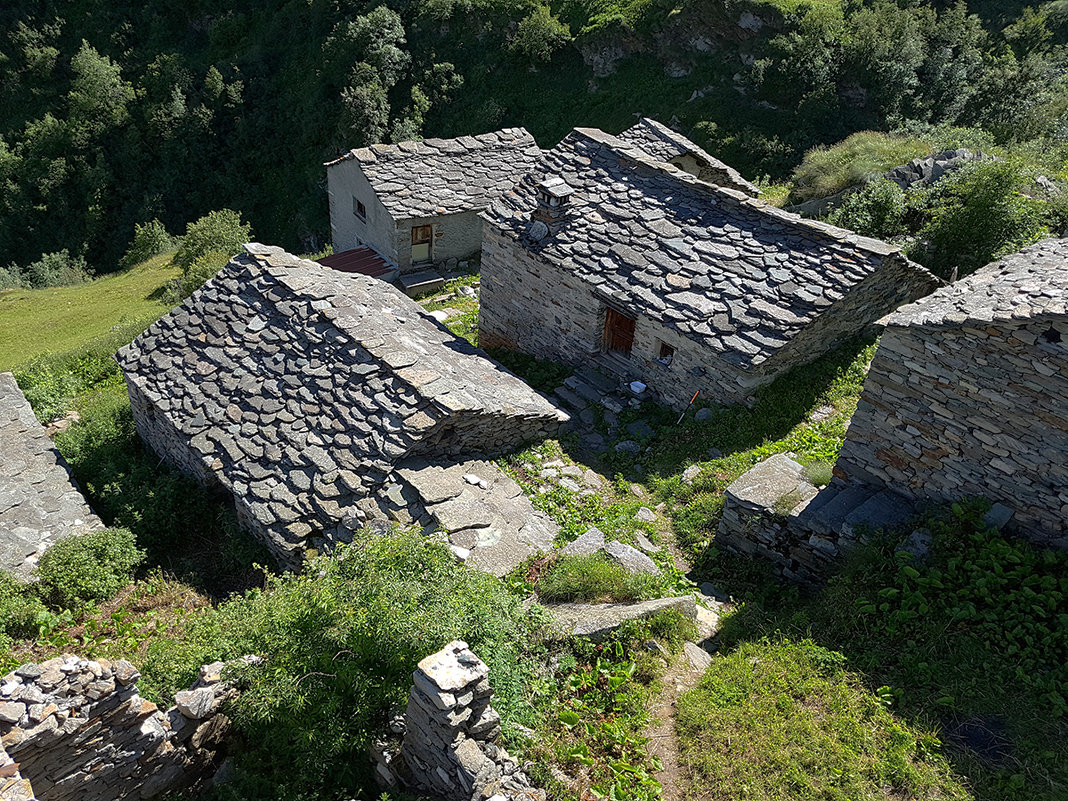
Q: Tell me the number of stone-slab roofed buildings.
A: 6